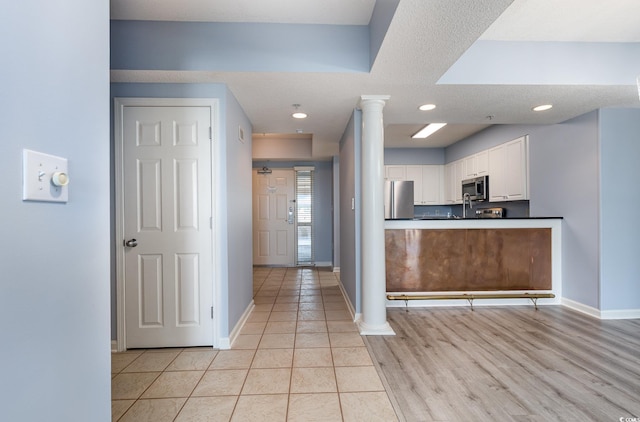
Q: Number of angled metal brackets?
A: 3